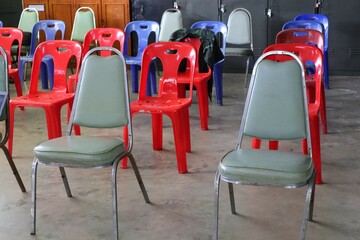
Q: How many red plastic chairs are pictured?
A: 7